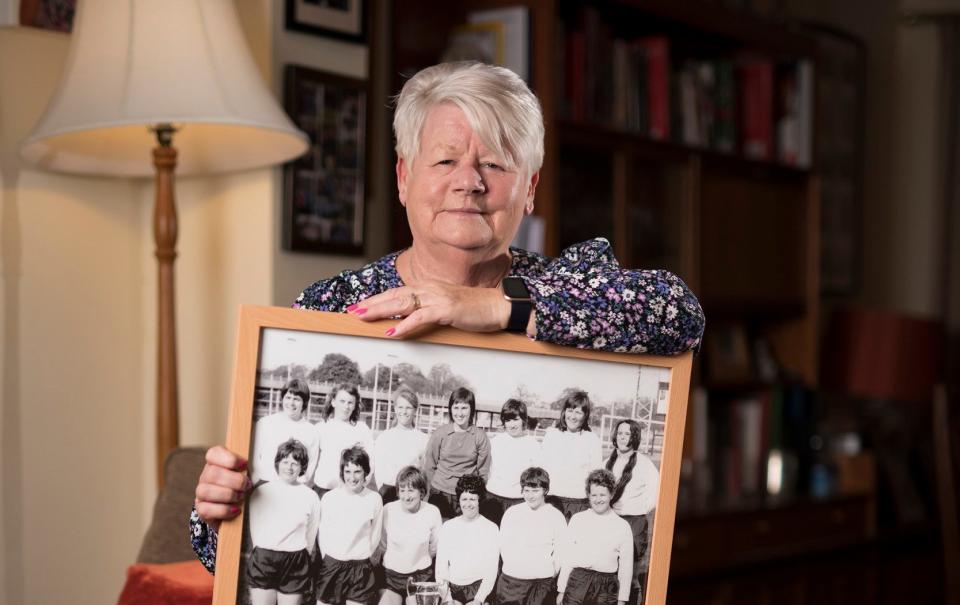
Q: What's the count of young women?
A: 13